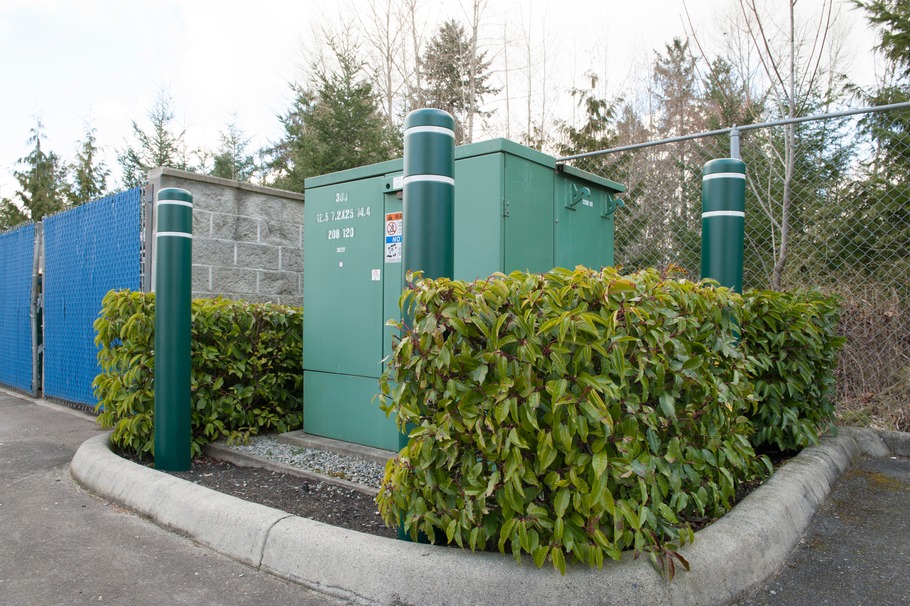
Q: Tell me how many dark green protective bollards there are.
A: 3